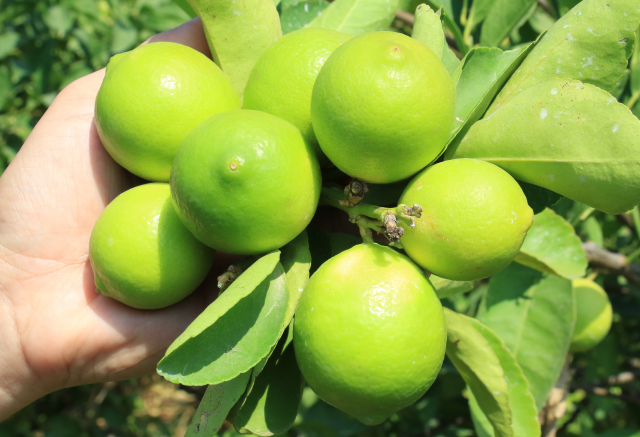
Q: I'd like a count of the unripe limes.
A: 8